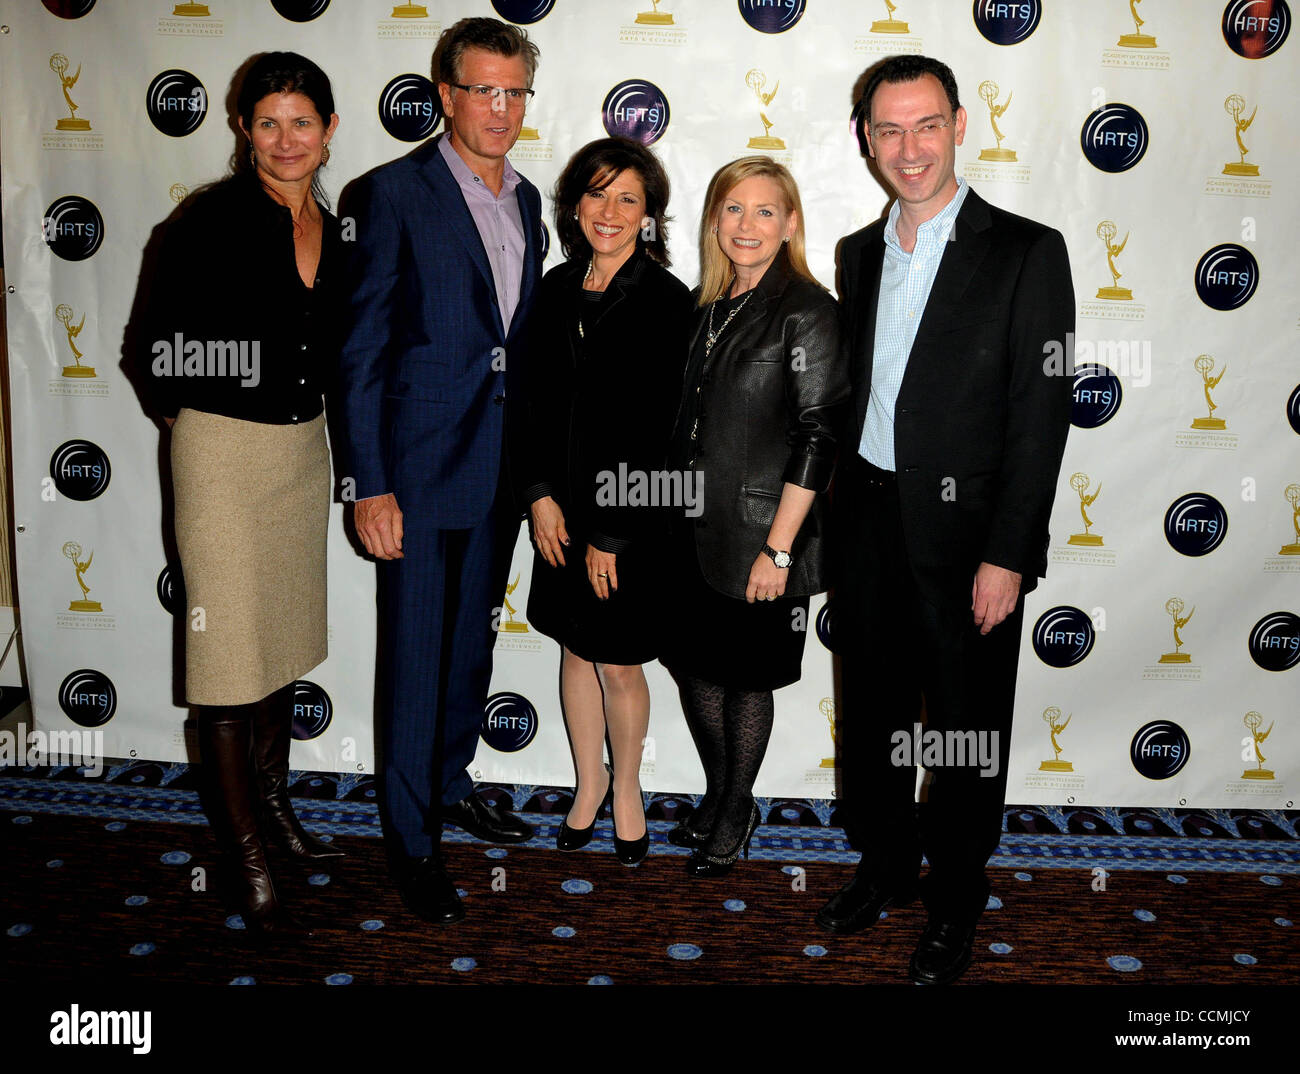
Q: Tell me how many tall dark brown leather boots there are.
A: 2